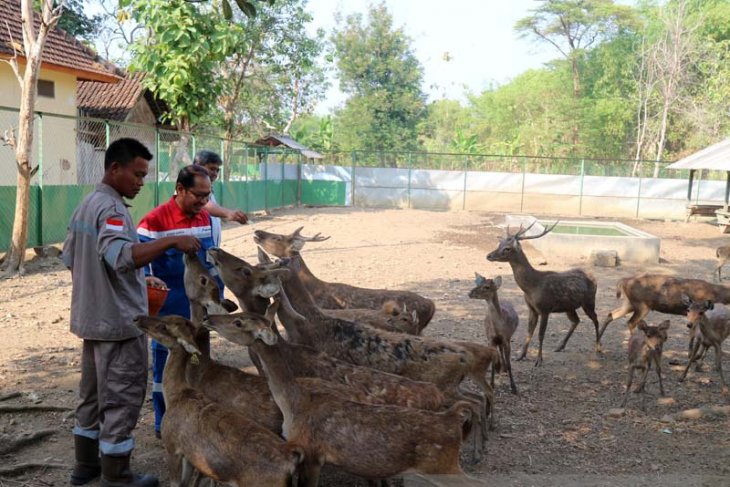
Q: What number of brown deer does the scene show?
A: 13